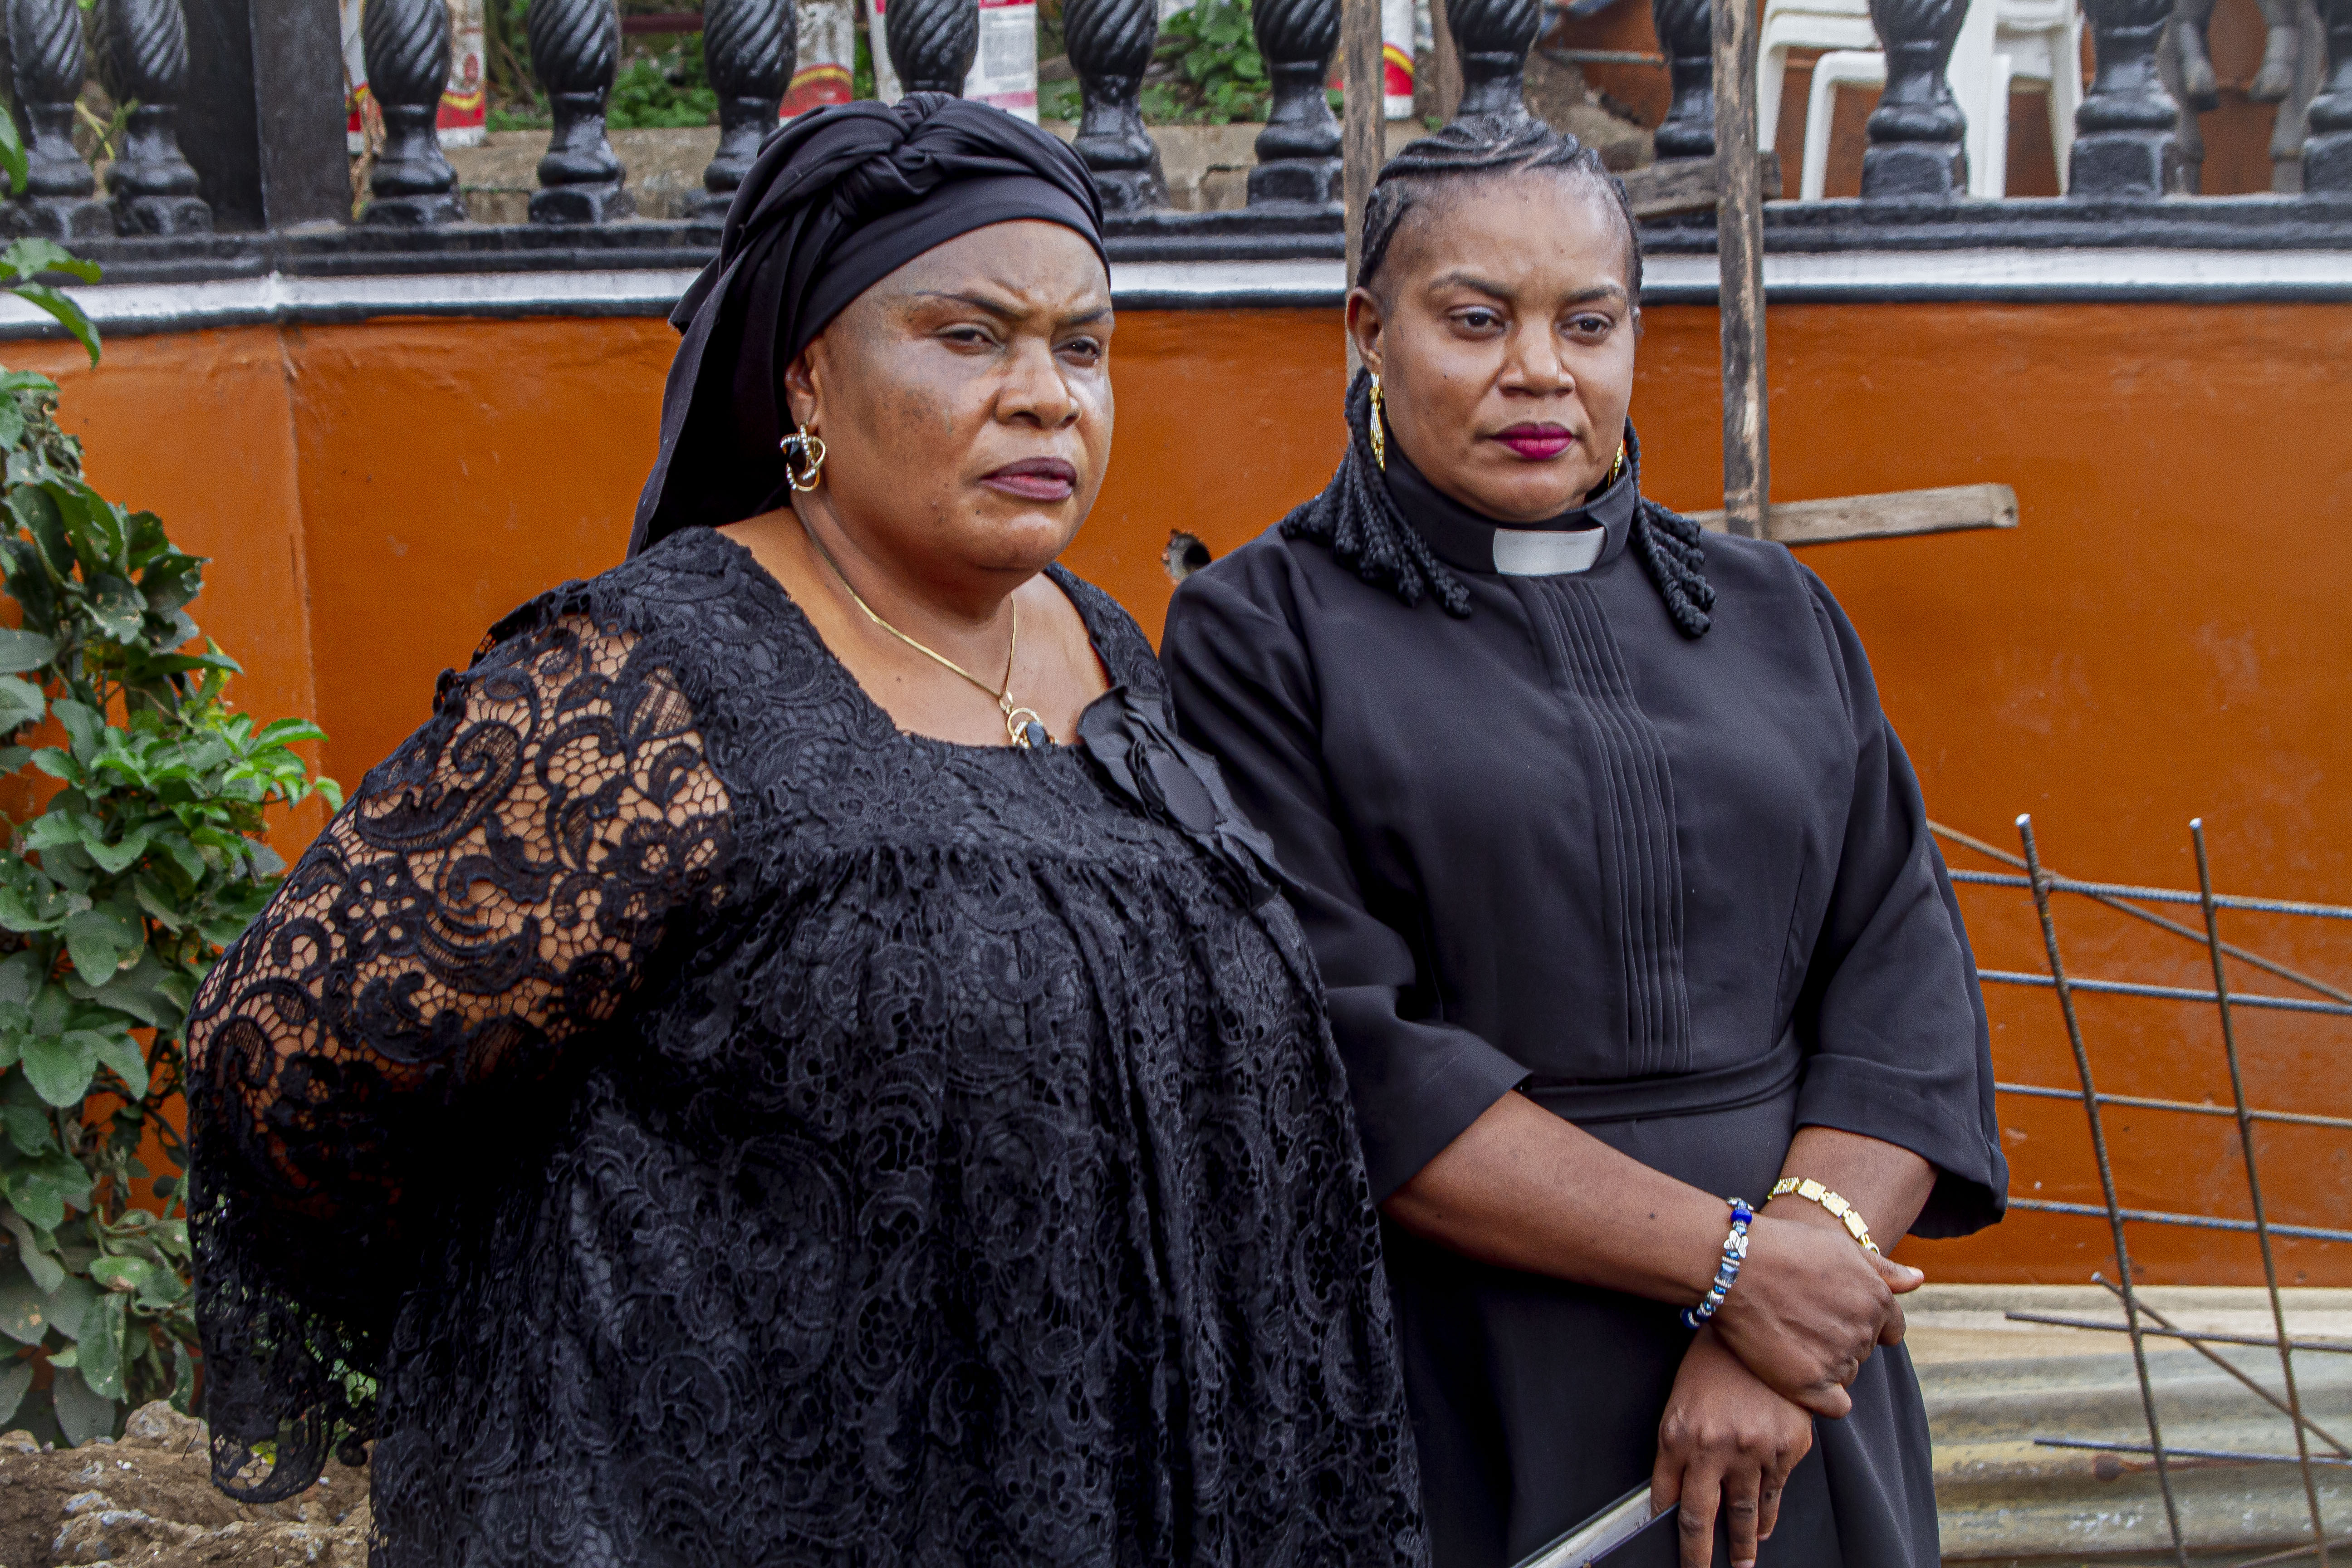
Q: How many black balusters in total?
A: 13